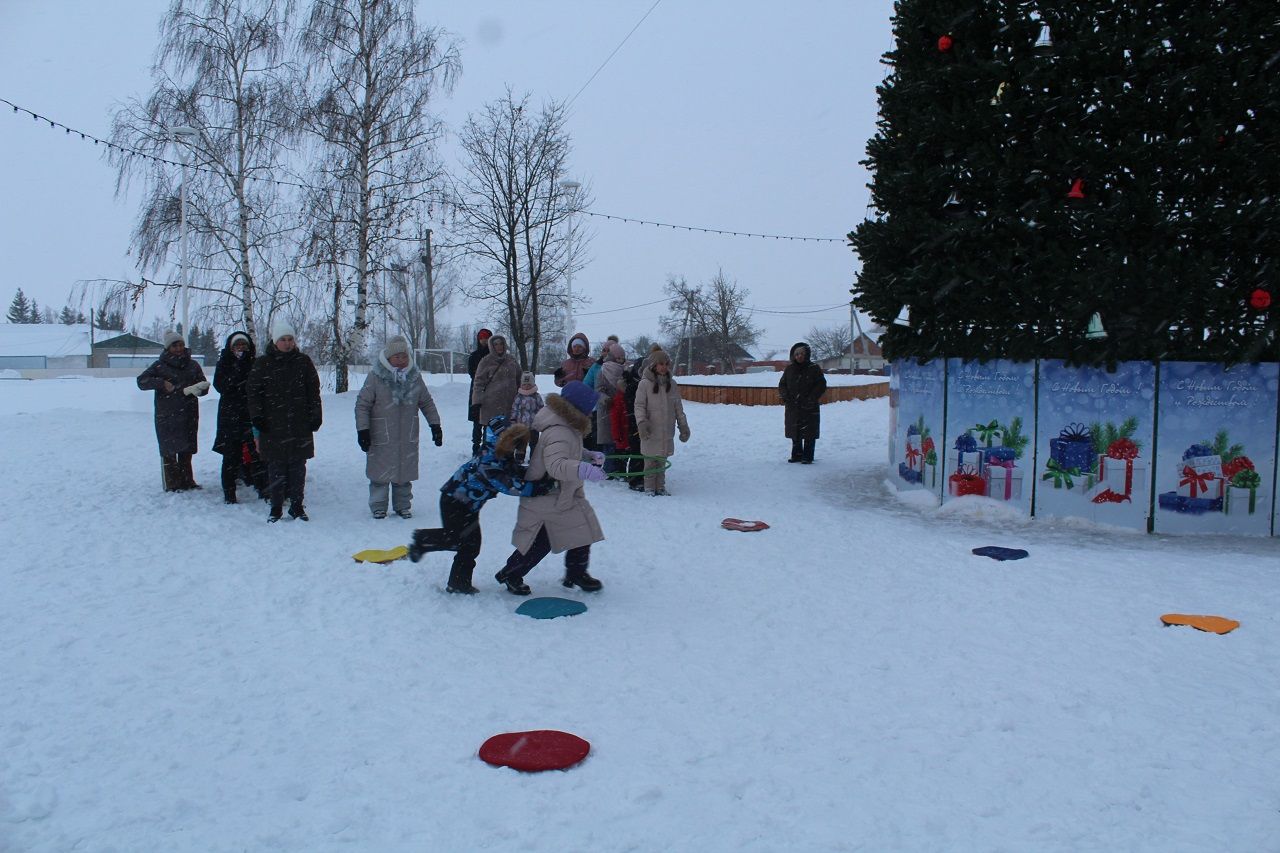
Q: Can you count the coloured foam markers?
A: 6